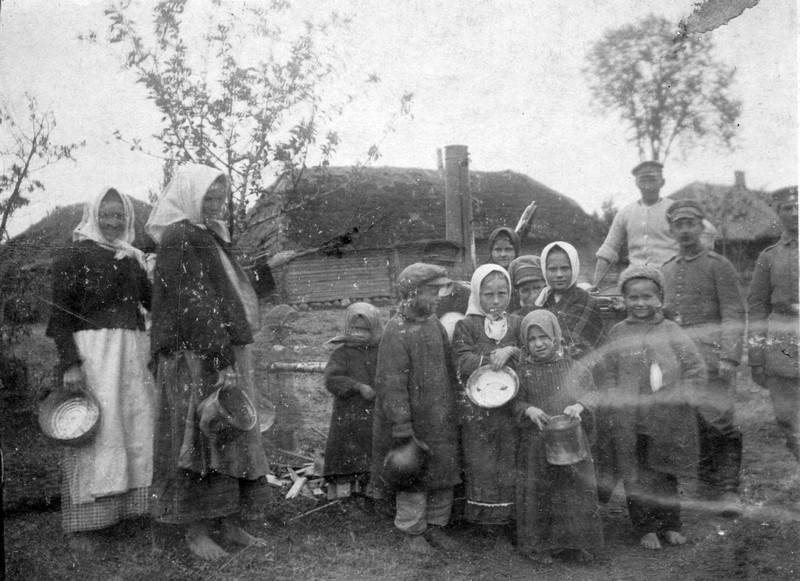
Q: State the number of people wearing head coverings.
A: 13